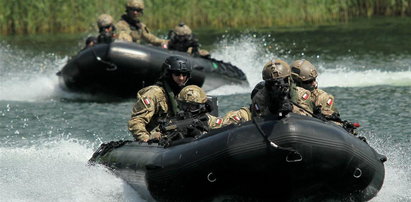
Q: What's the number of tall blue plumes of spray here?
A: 0